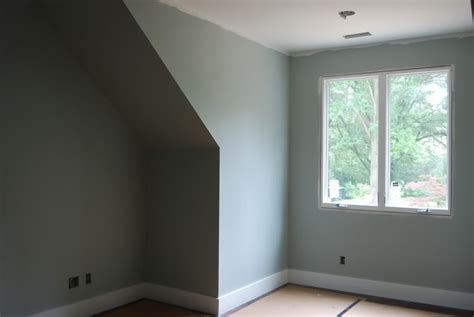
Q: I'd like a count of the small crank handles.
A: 2